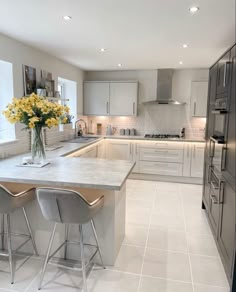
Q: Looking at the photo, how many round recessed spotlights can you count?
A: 6